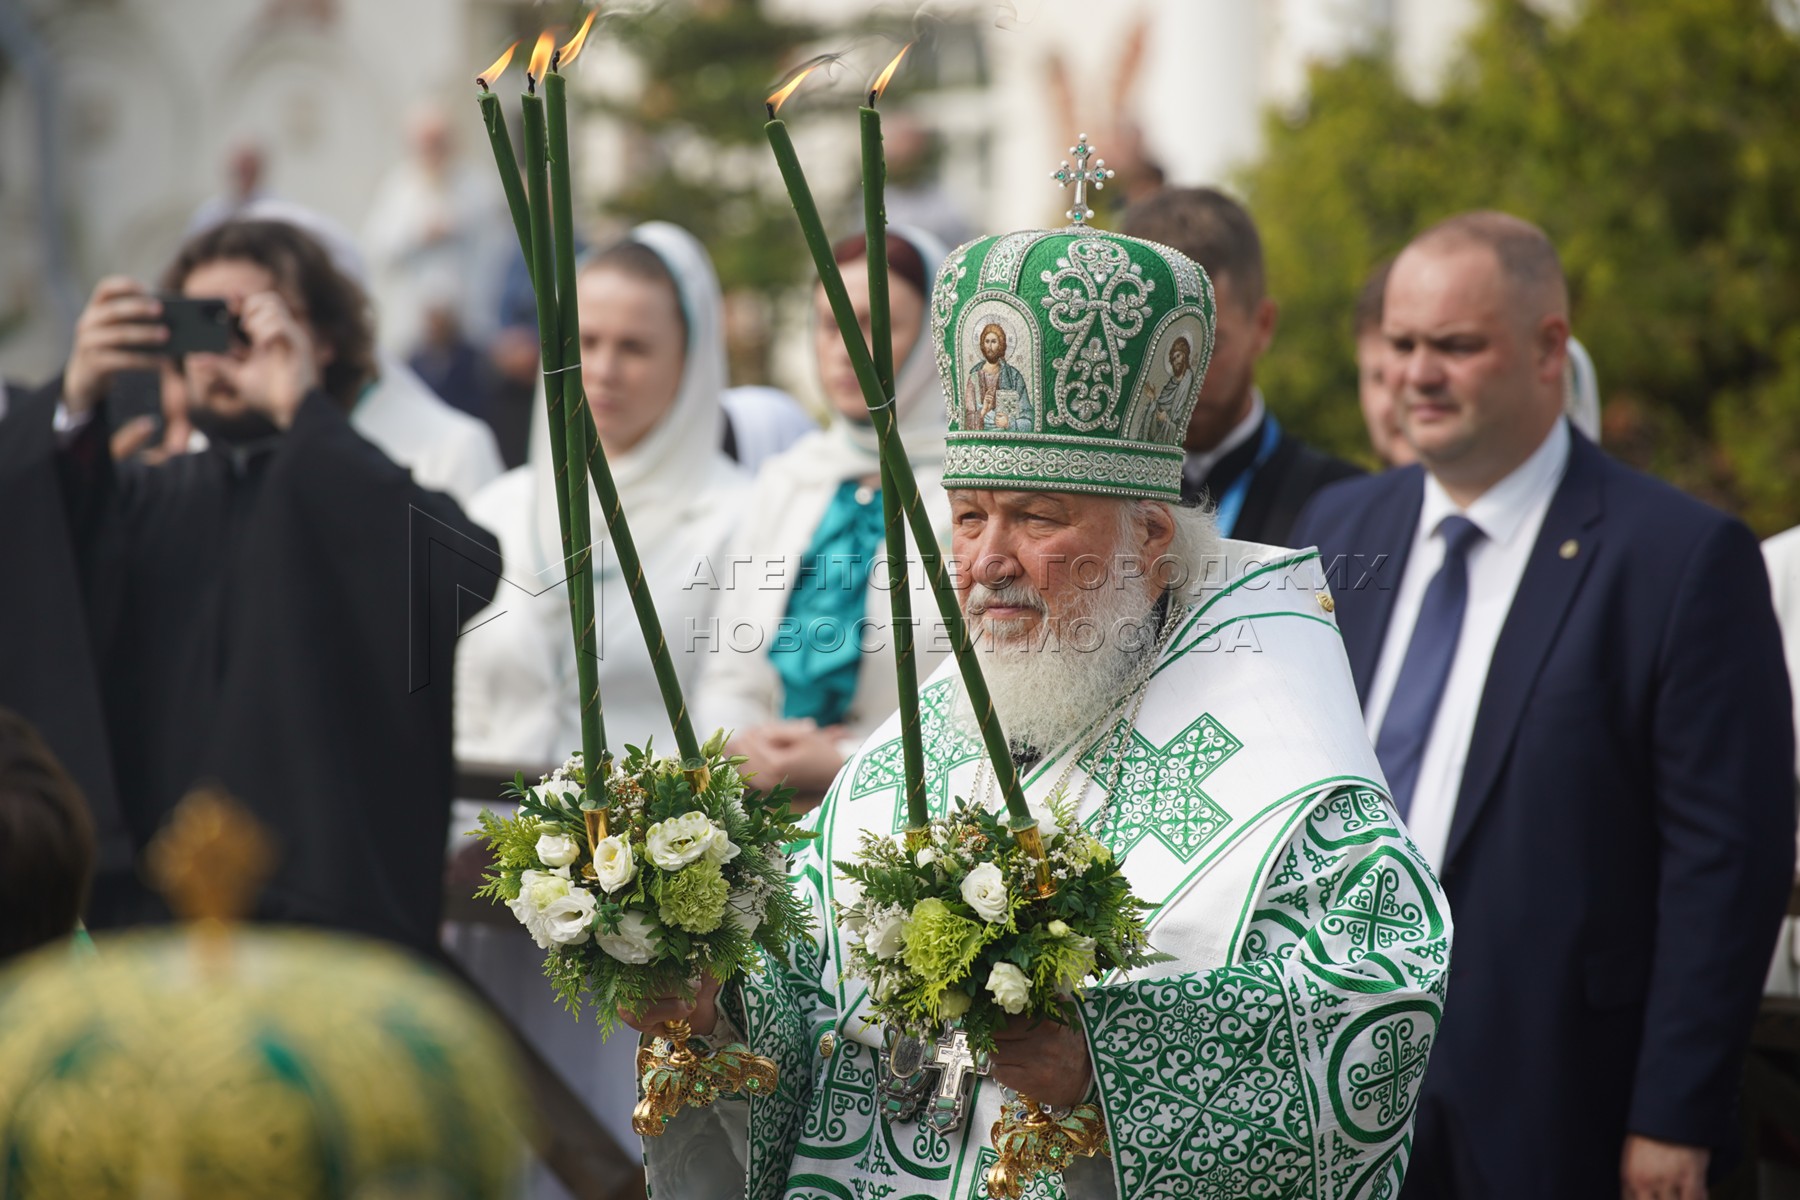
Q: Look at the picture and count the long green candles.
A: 5